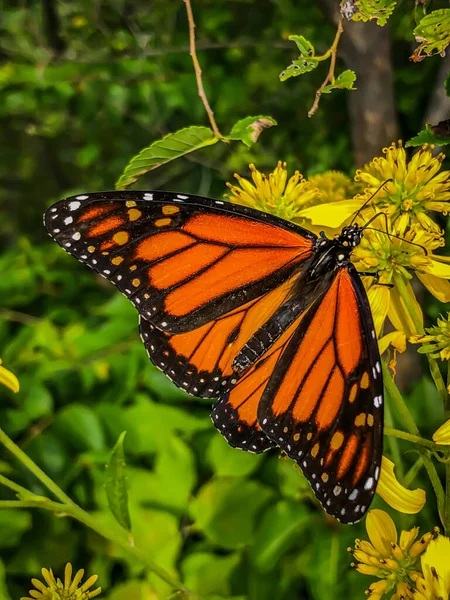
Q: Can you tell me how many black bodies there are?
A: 1